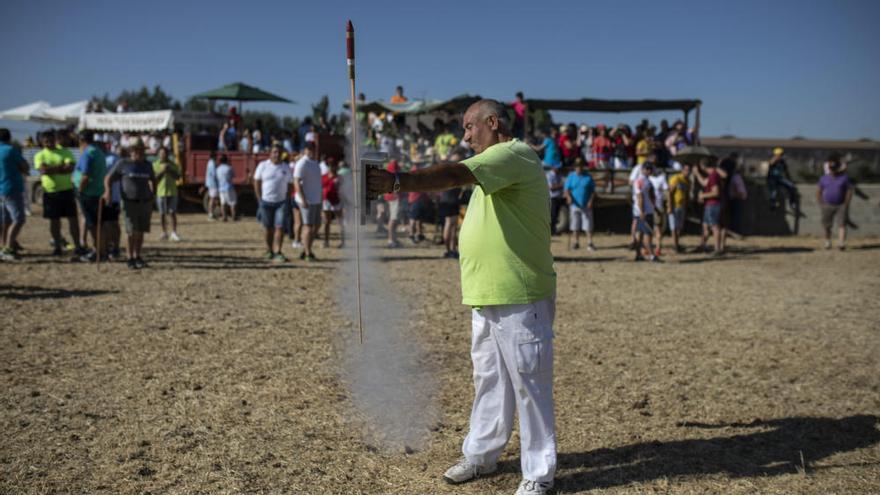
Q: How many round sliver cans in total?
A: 0